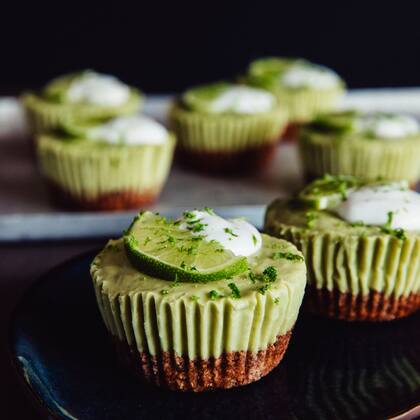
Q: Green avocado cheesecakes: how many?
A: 7